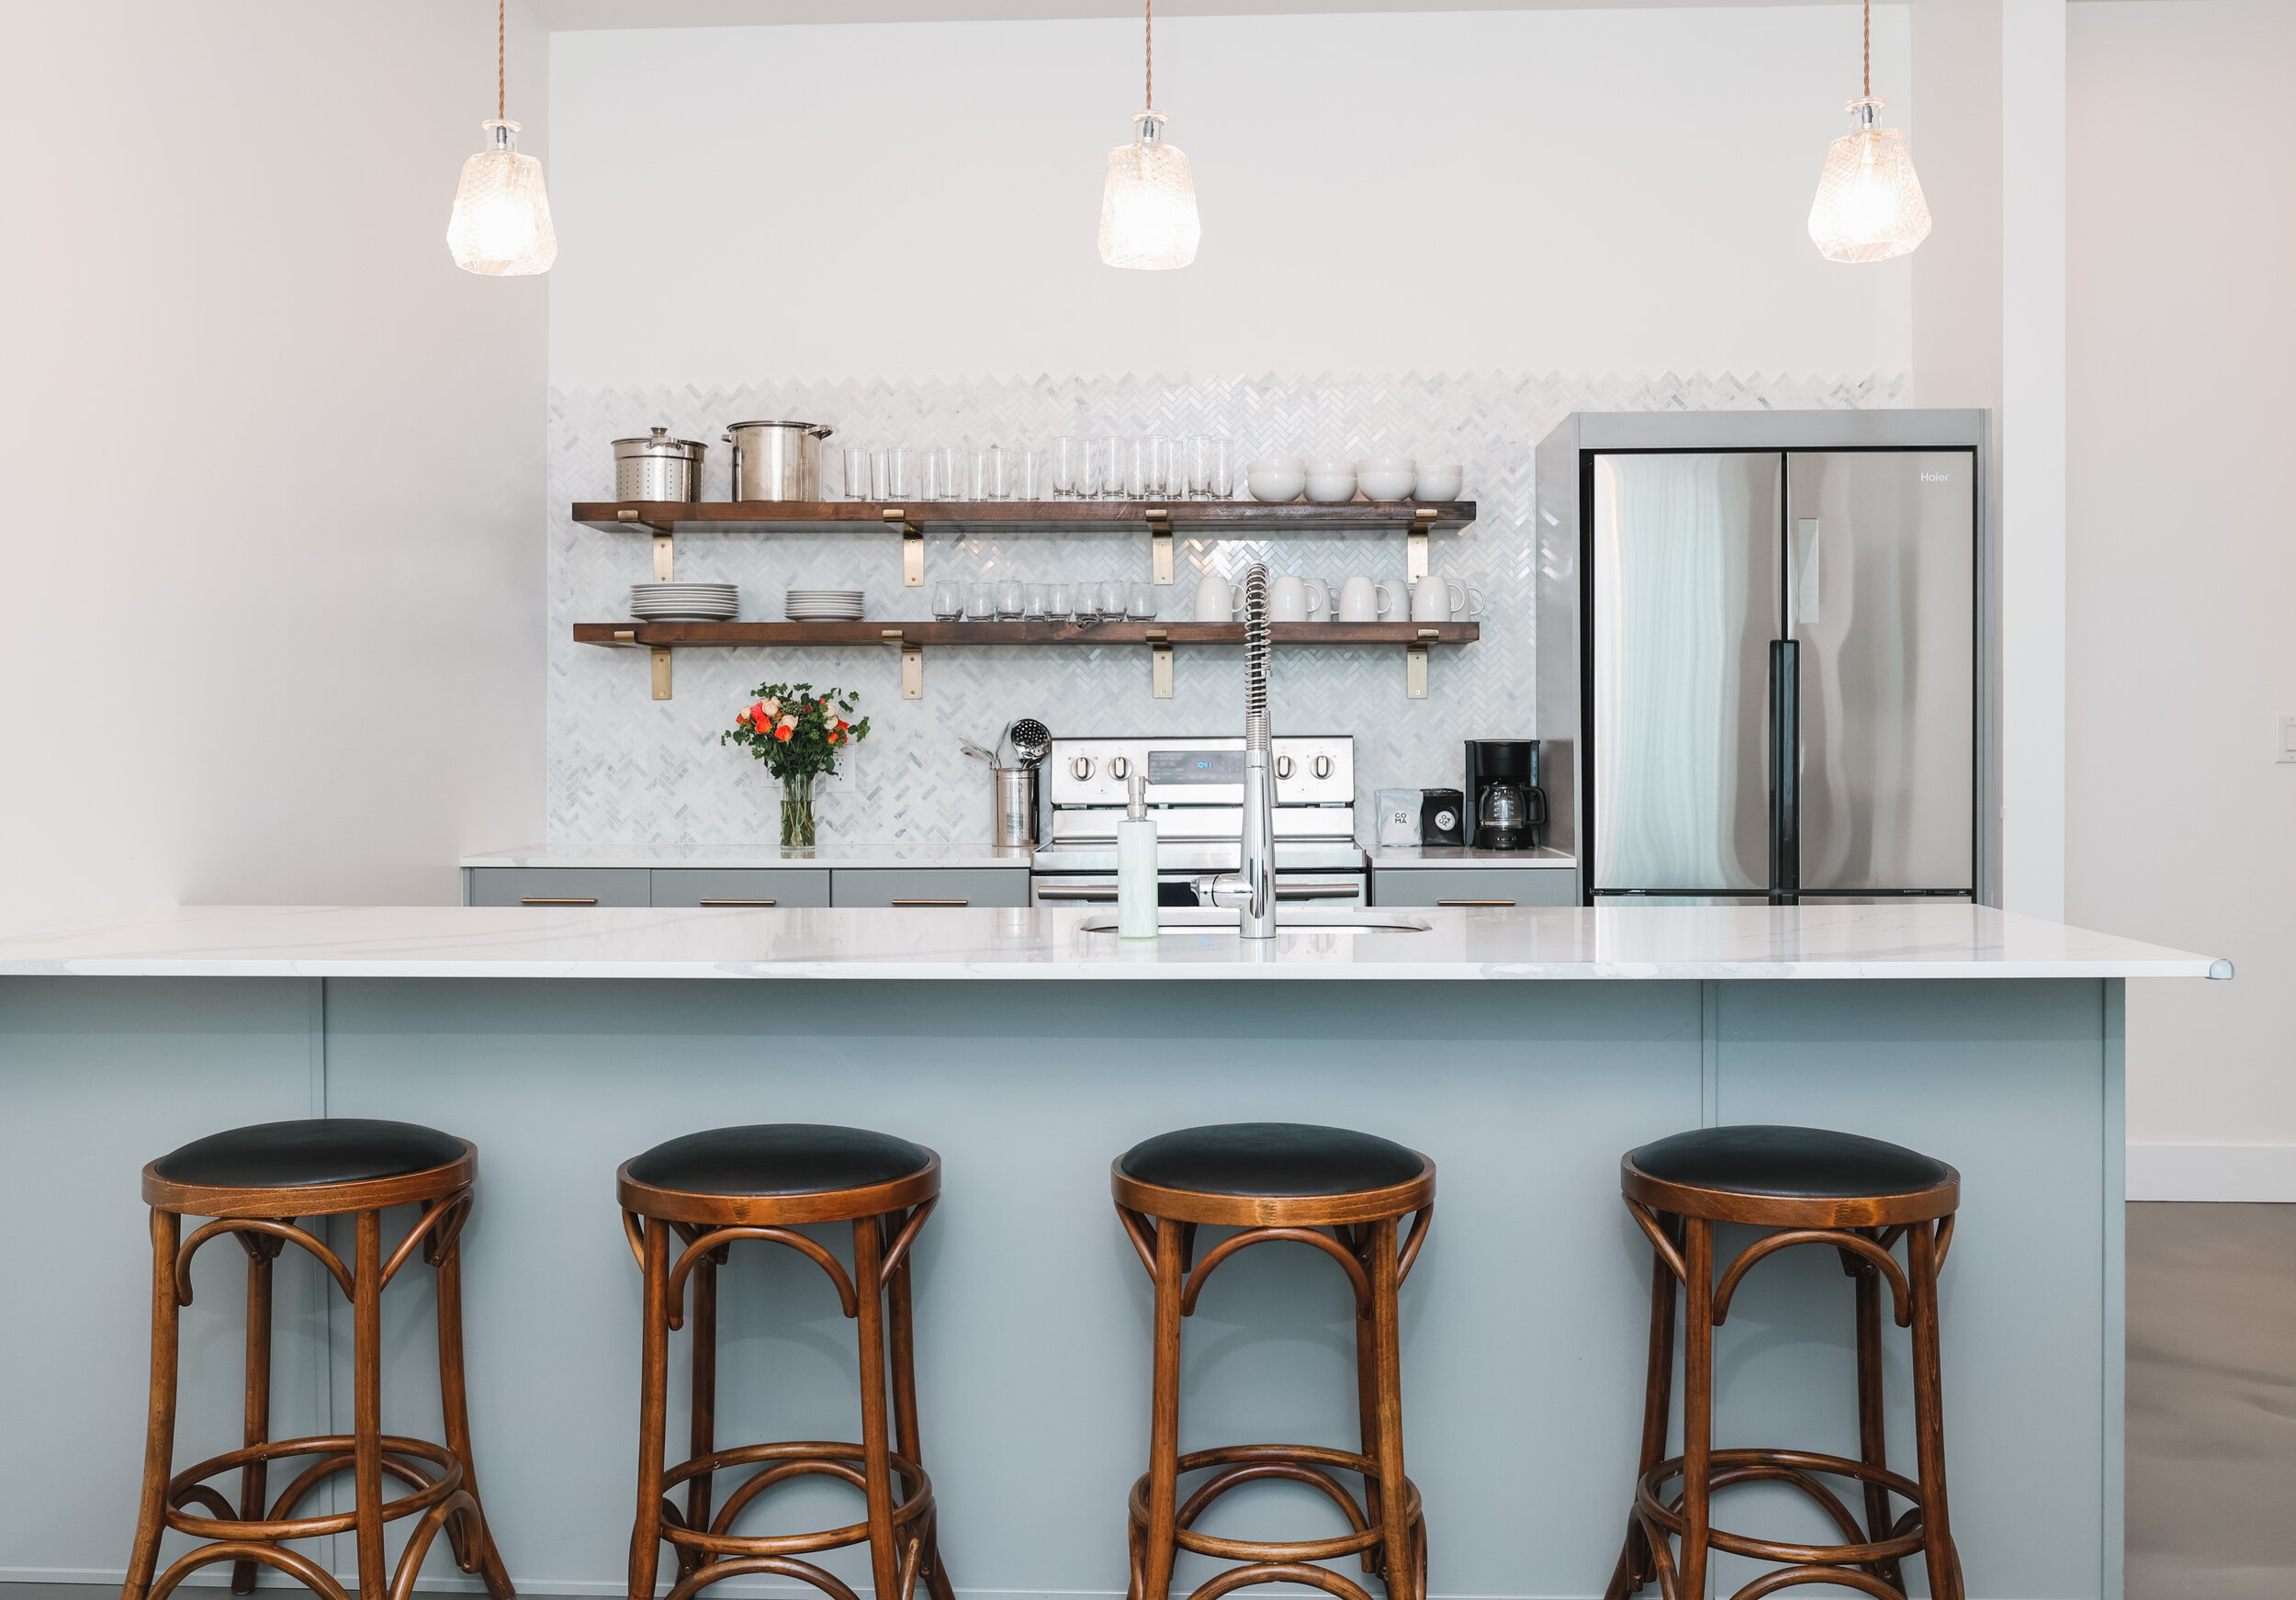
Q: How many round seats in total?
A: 4